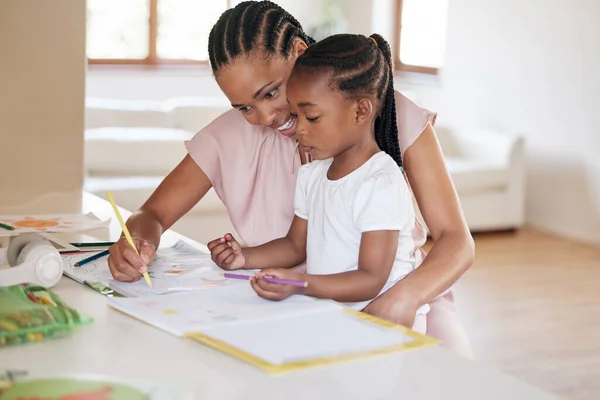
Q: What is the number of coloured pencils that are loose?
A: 3